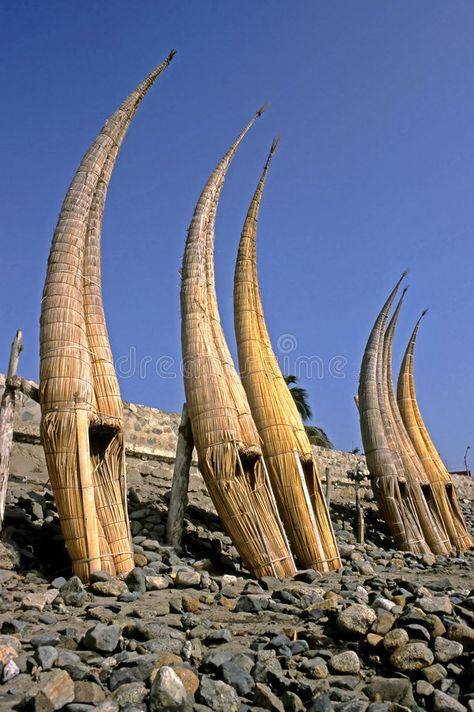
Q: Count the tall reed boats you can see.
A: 6